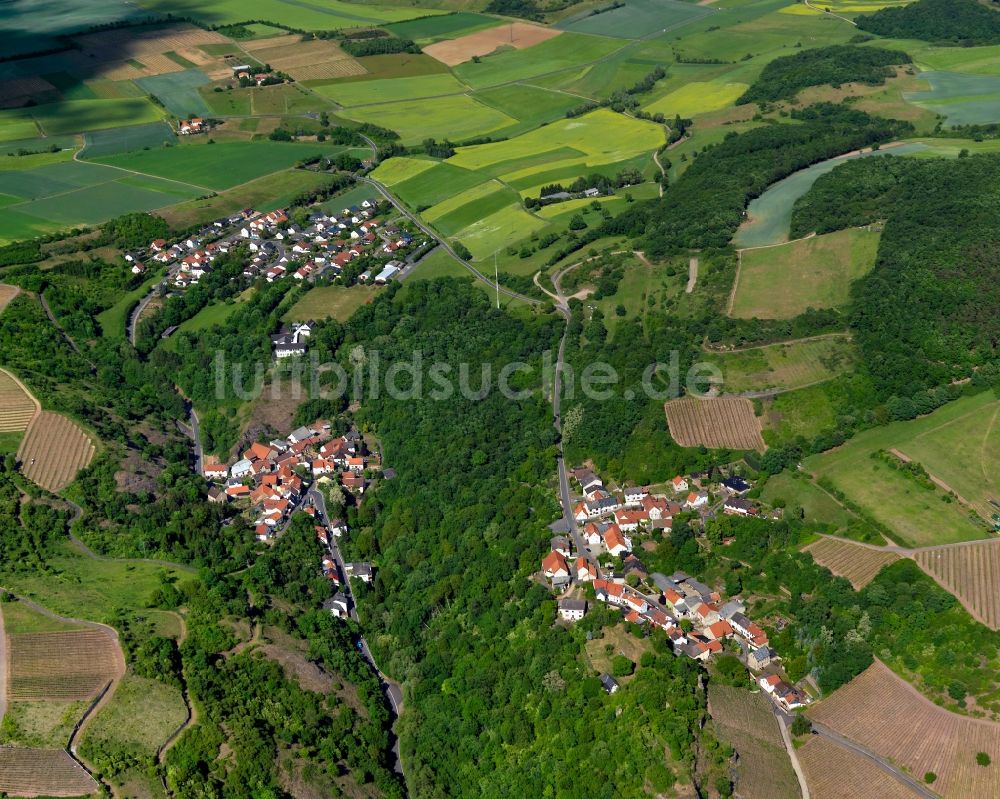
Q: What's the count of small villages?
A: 3